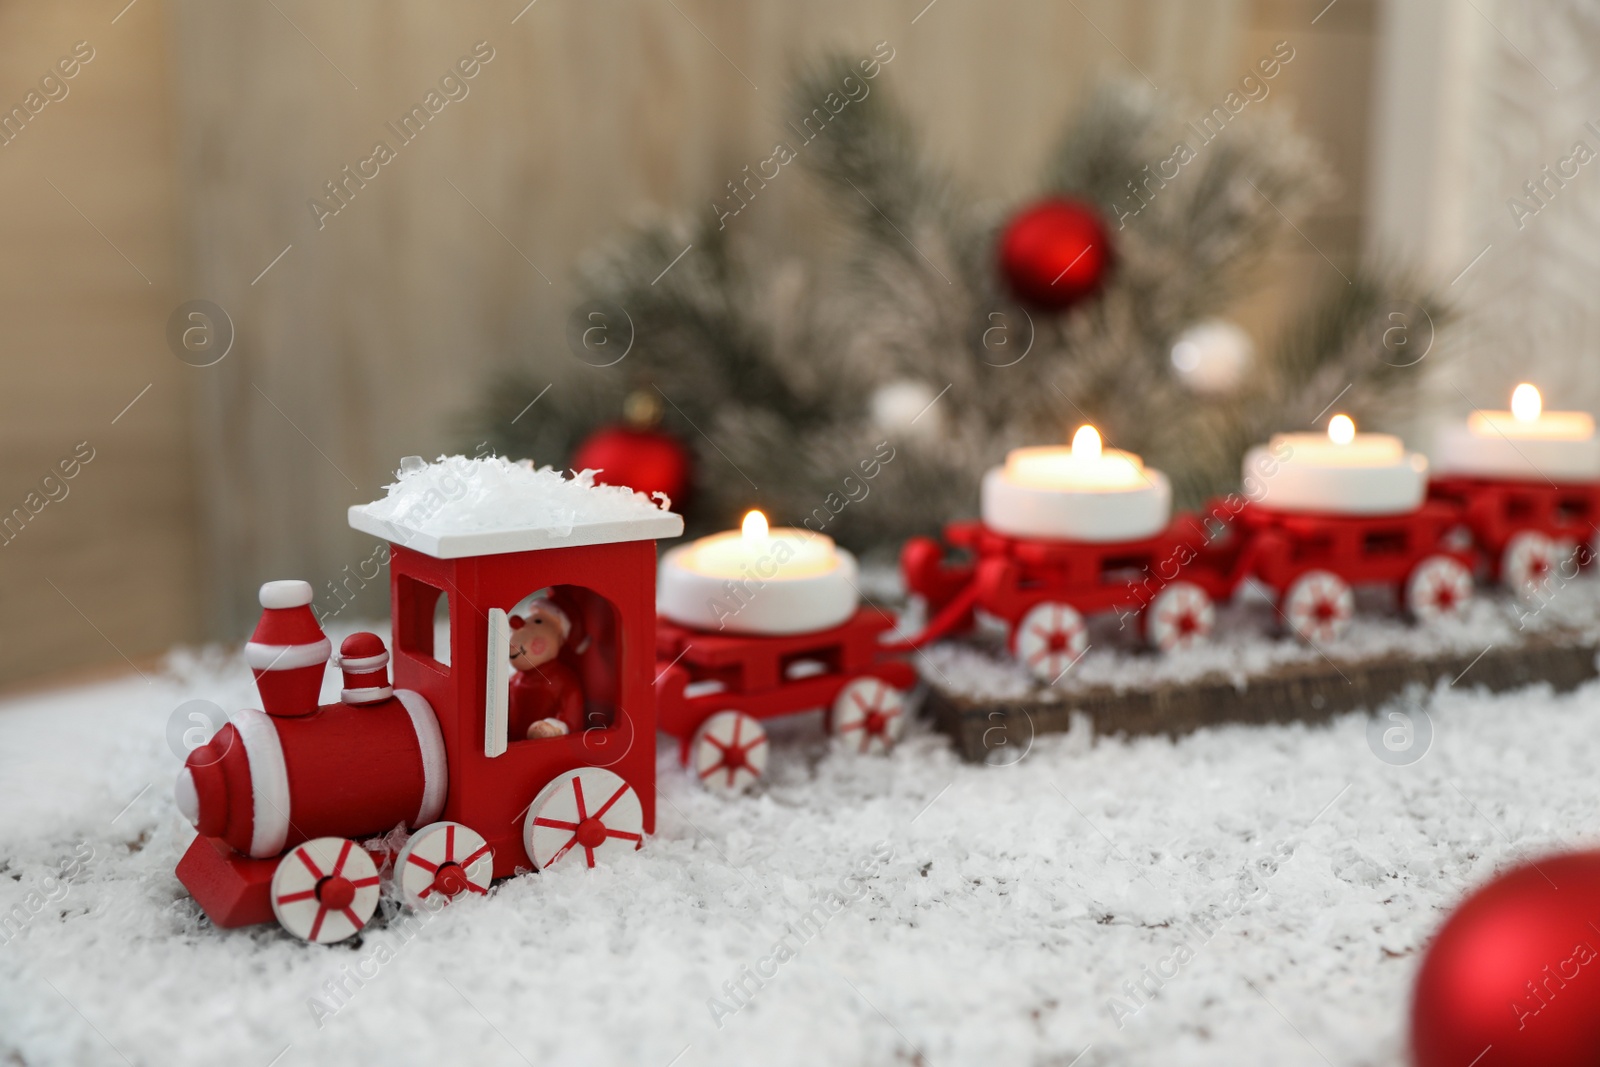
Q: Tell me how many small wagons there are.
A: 4